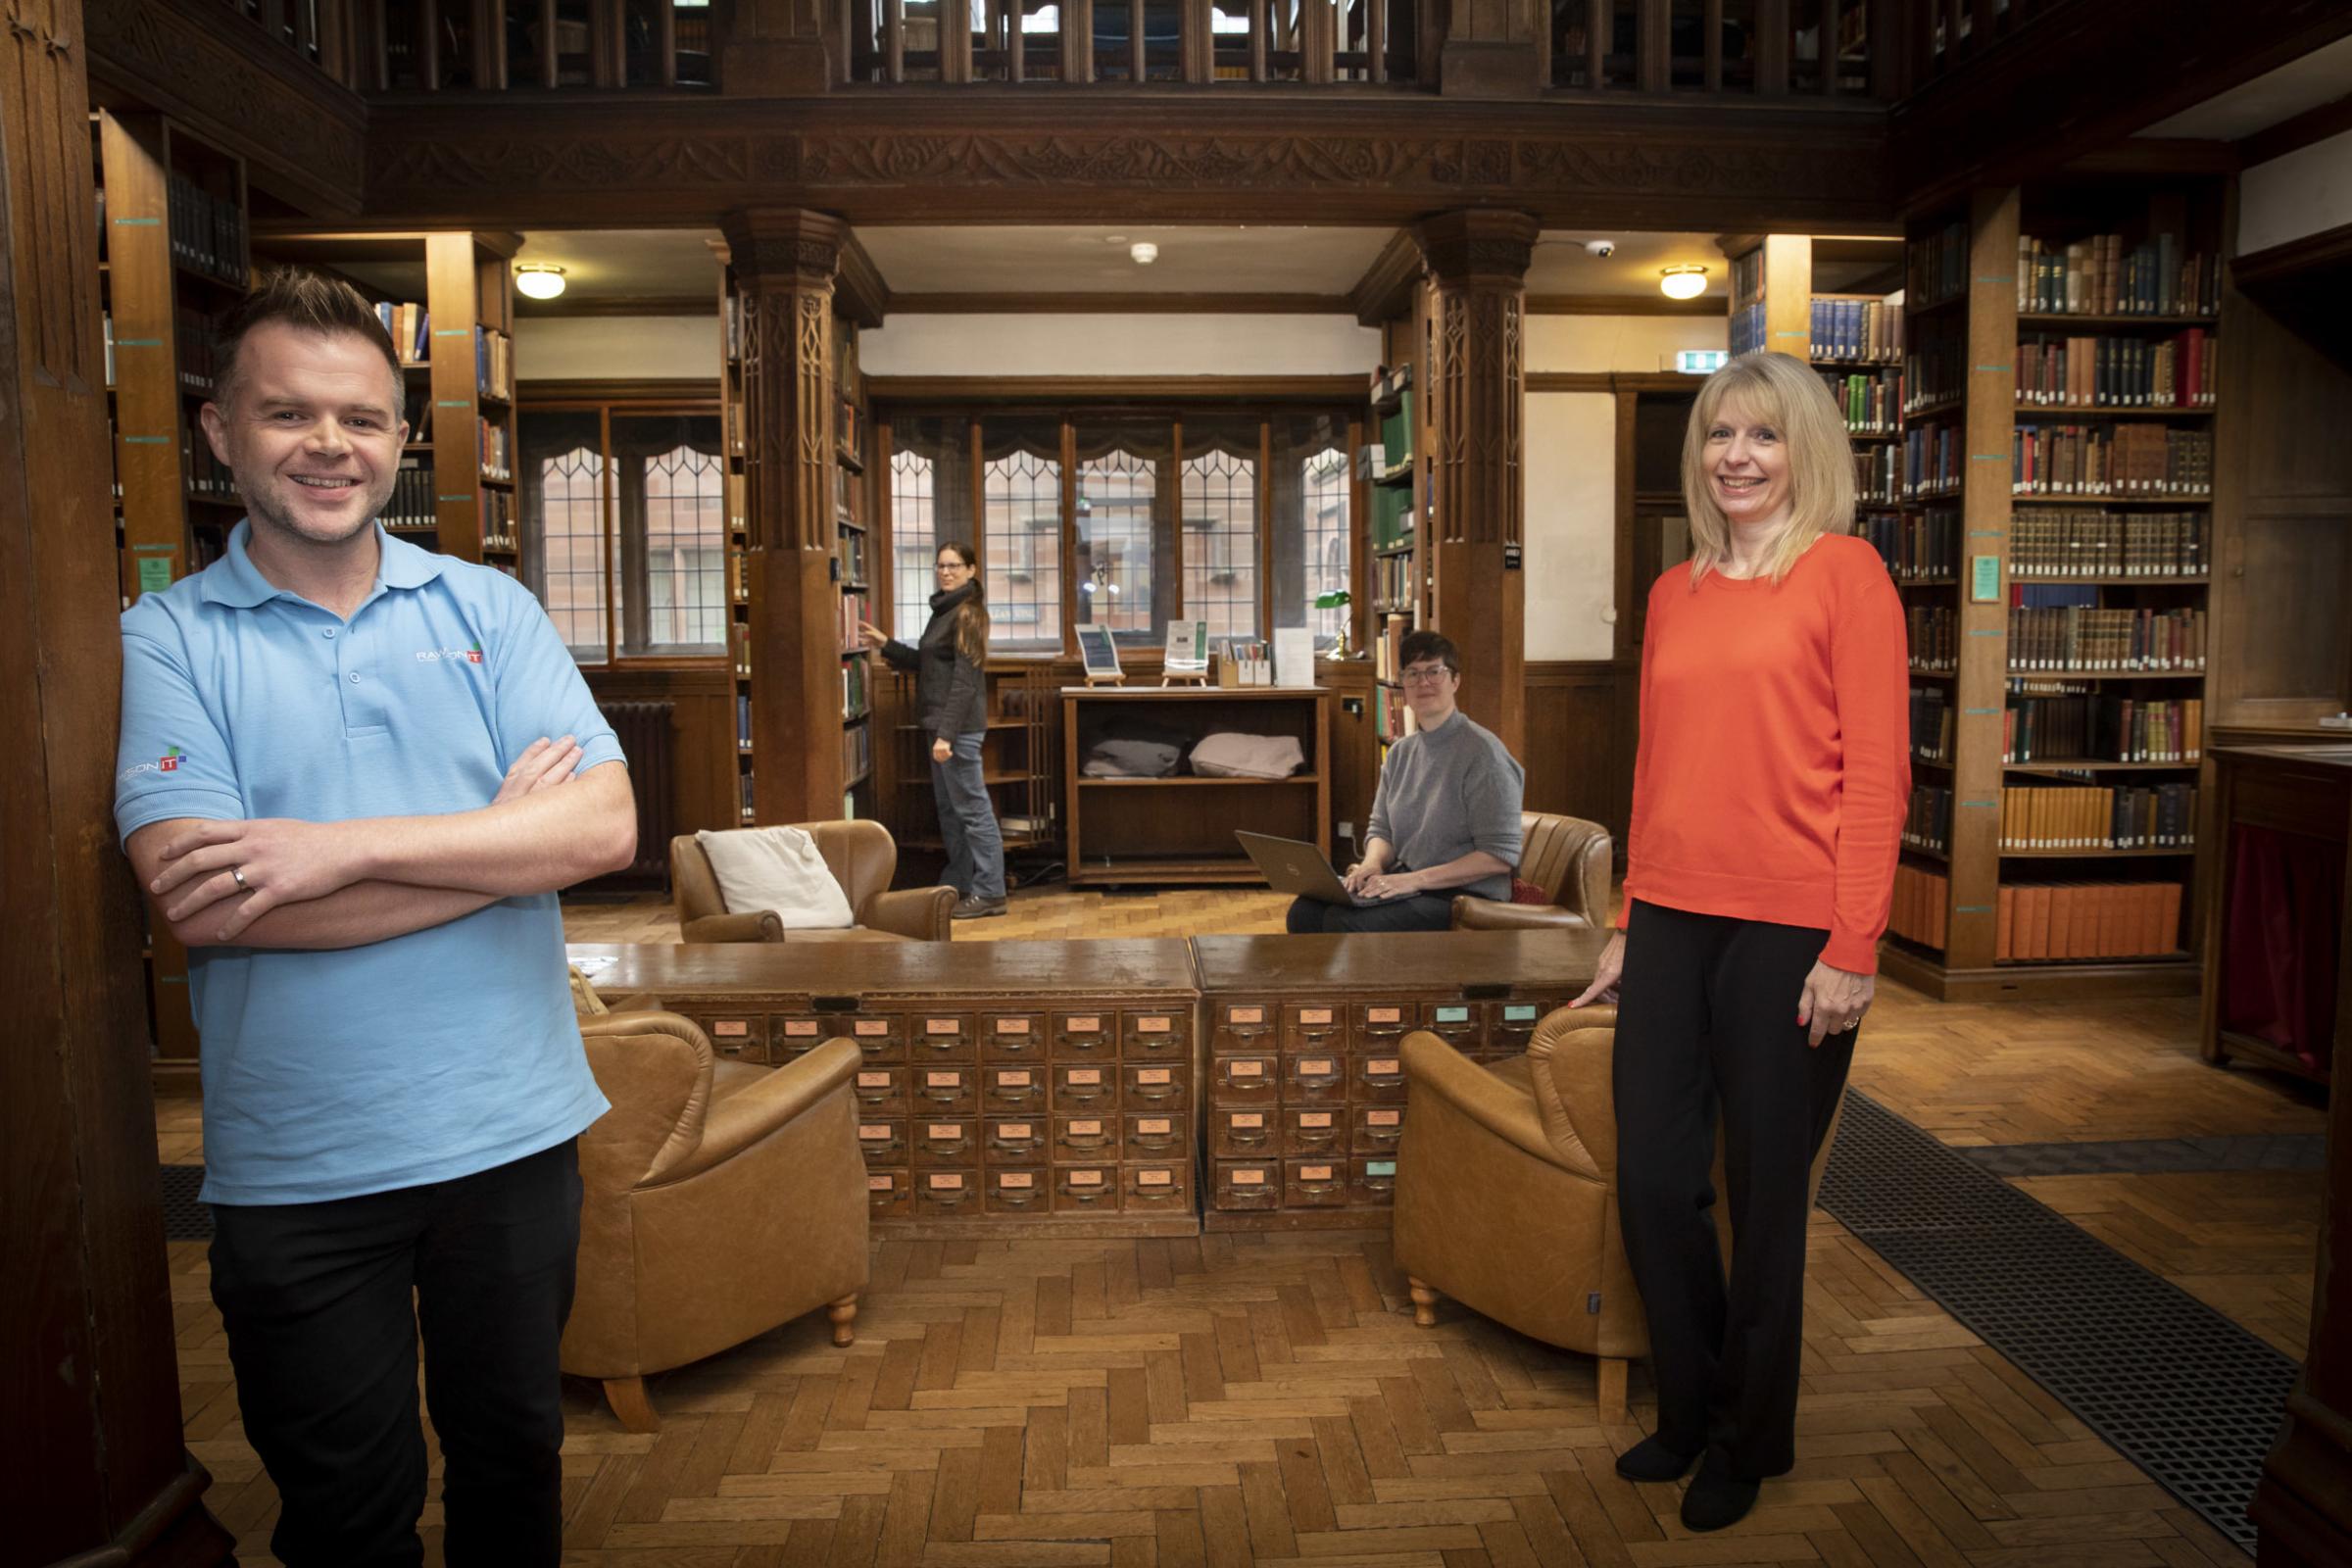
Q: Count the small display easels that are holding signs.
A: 2